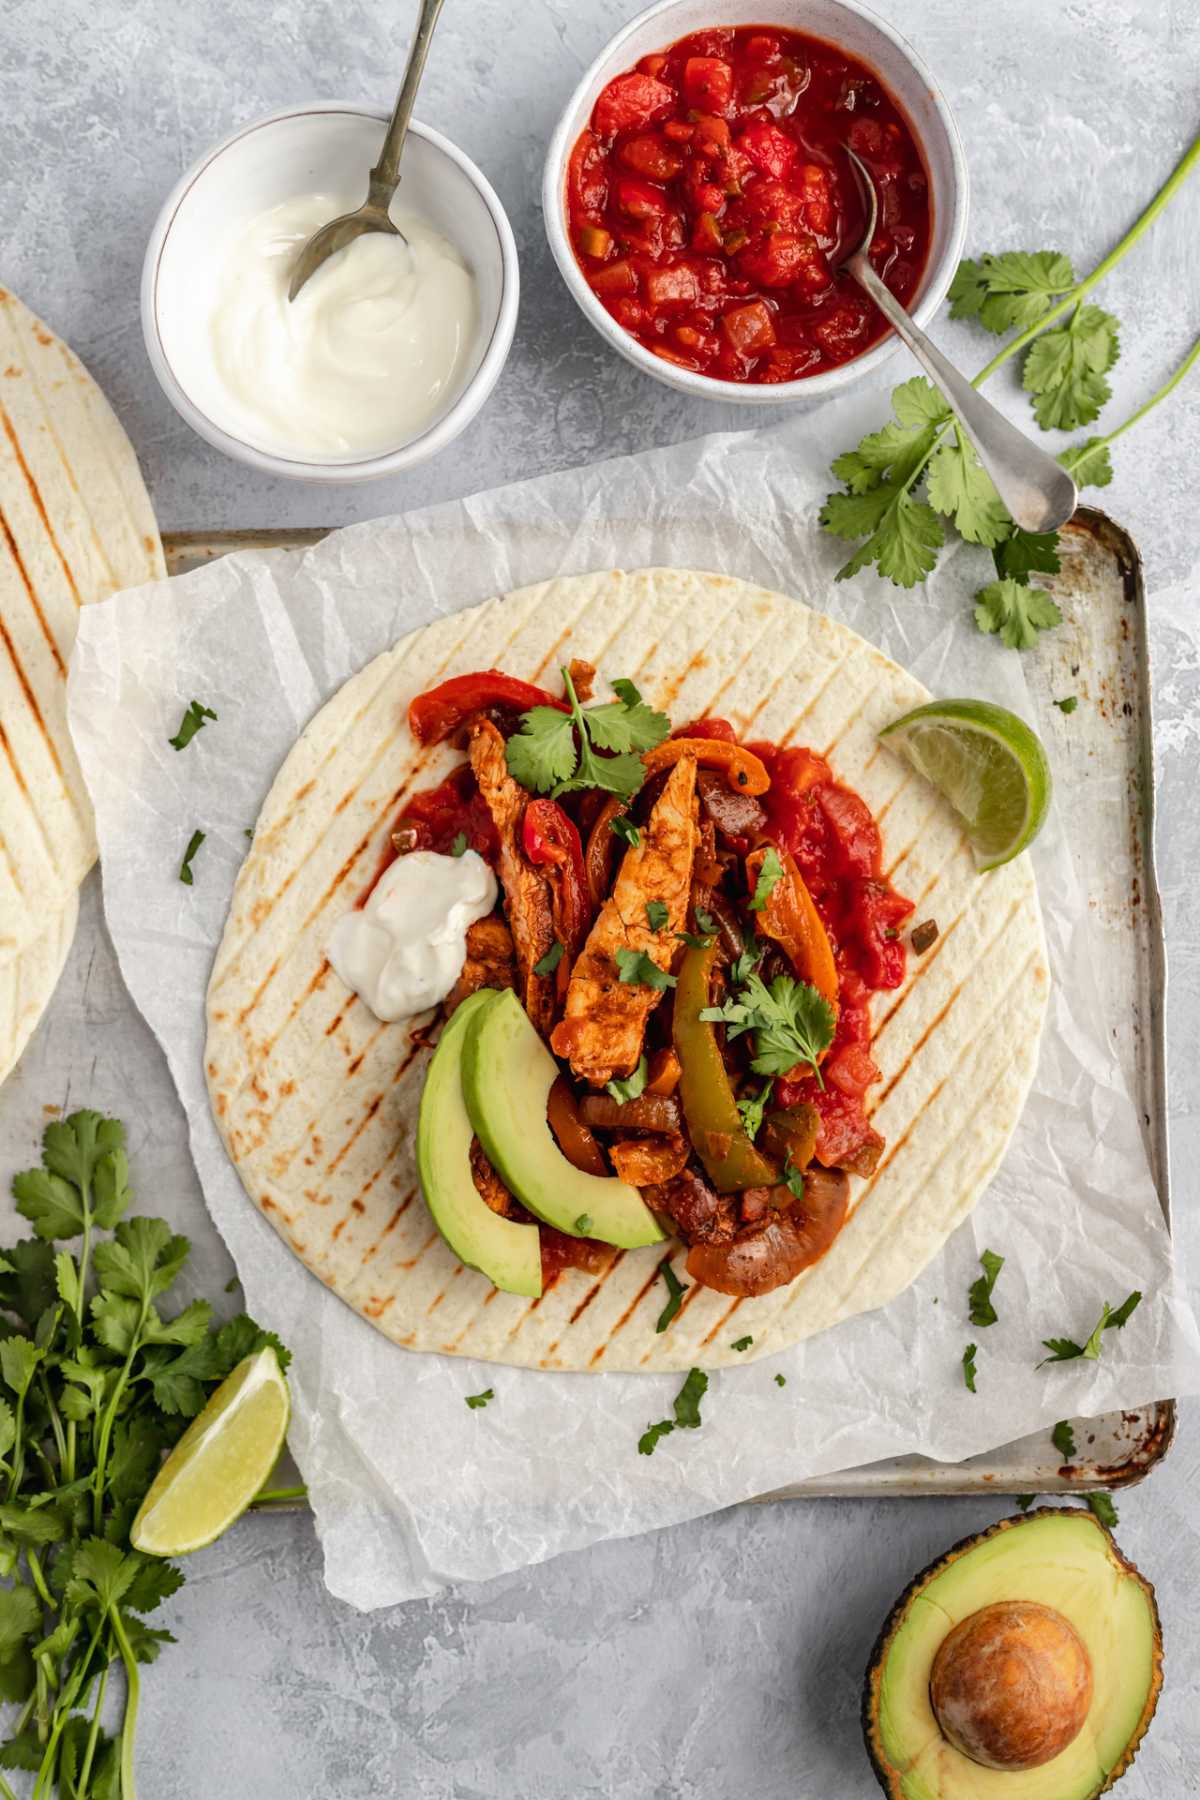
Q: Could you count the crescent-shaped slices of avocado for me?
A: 2